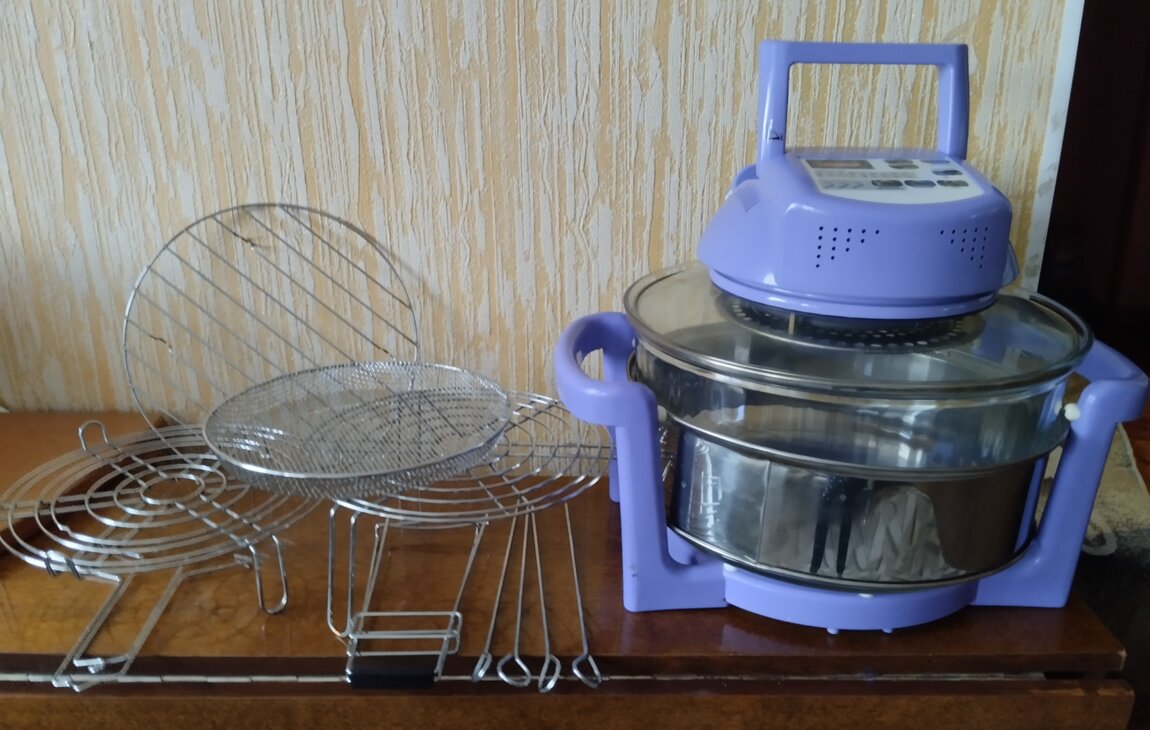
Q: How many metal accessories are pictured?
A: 10